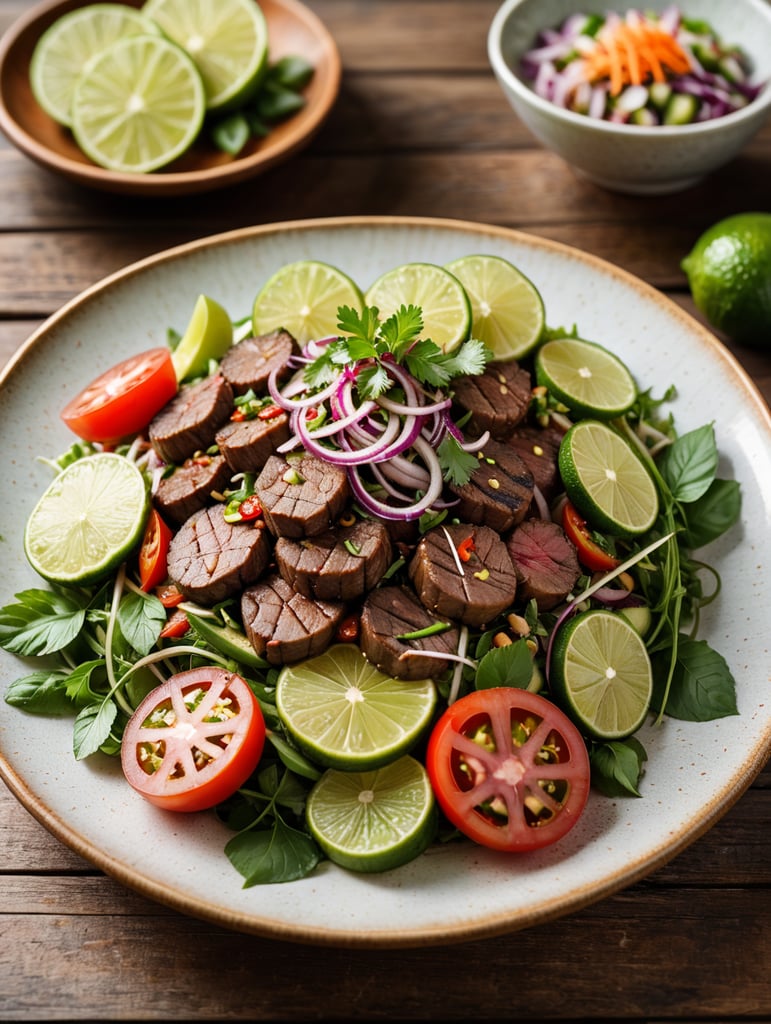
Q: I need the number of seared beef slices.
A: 14